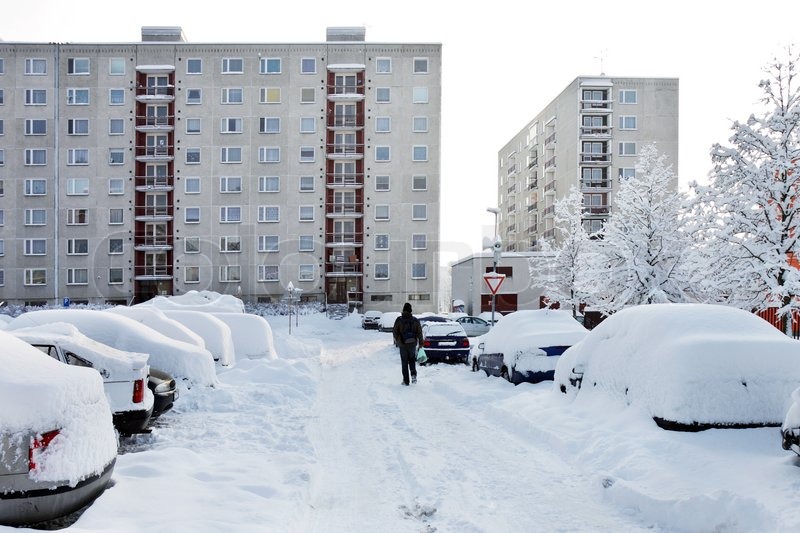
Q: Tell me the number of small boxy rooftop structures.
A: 2